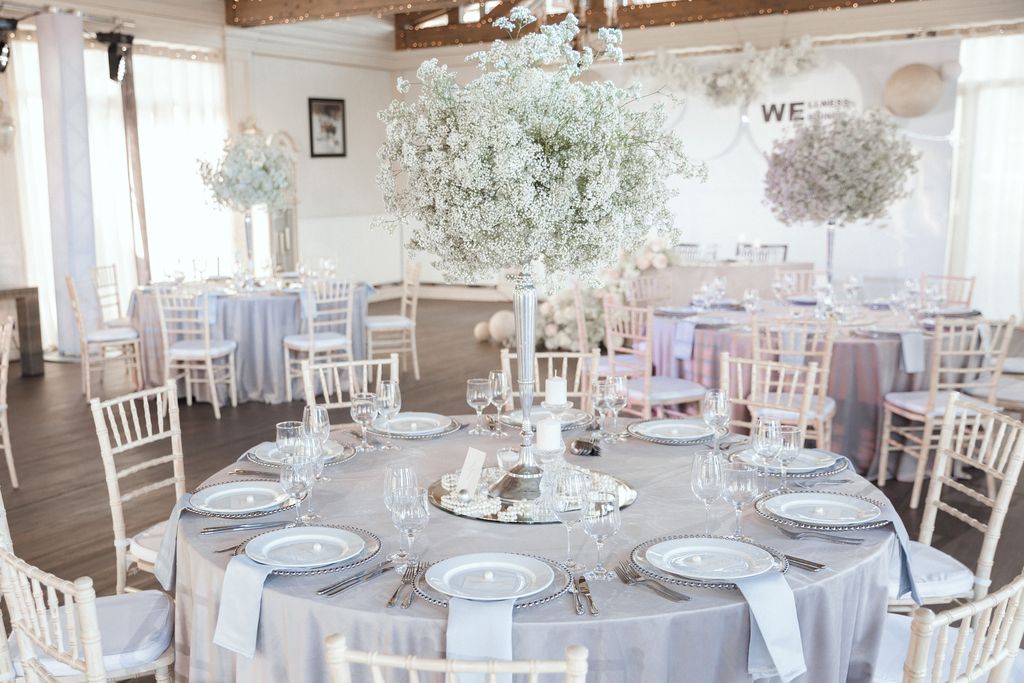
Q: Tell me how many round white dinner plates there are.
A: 10